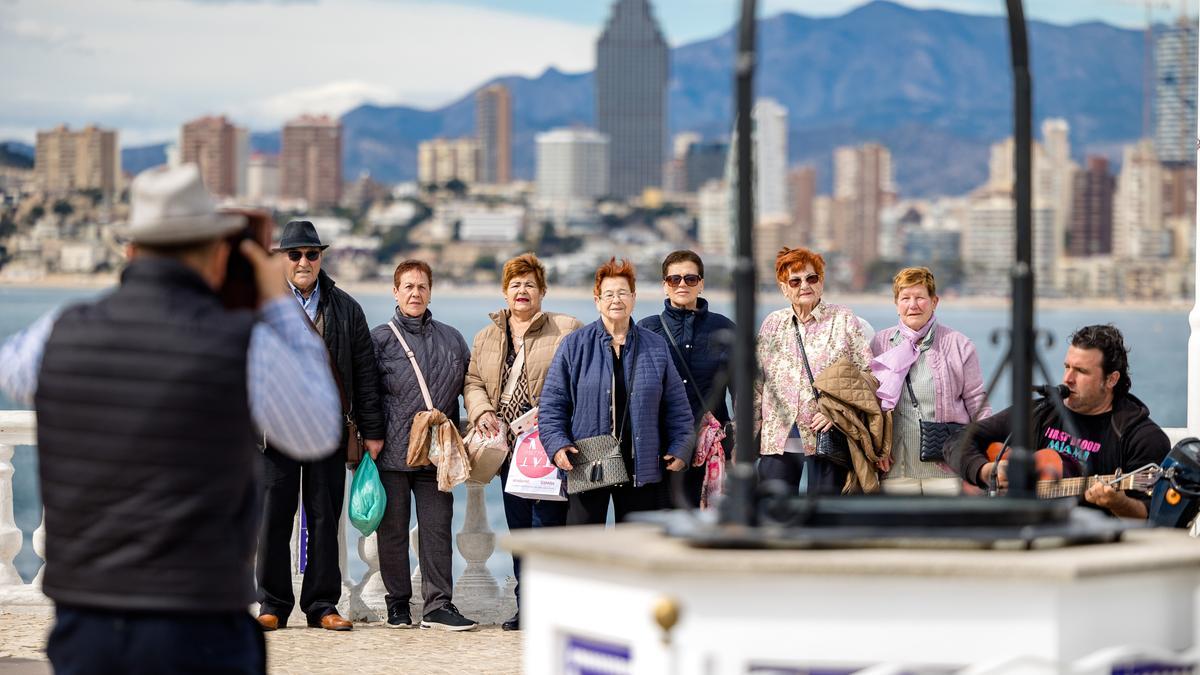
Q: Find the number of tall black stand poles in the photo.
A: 2